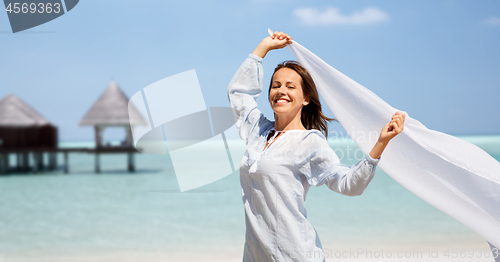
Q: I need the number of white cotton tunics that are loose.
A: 1